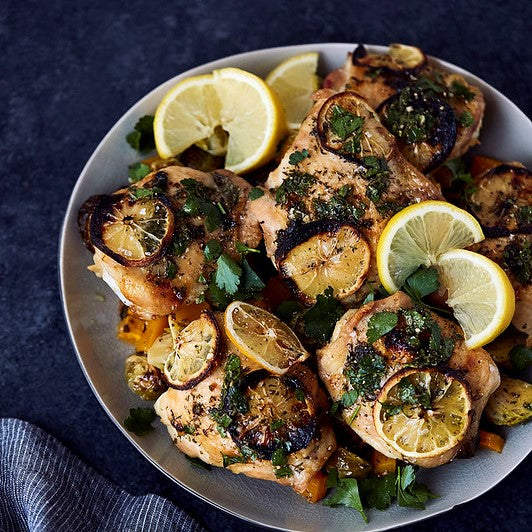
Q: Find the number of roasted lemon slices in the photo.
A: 10